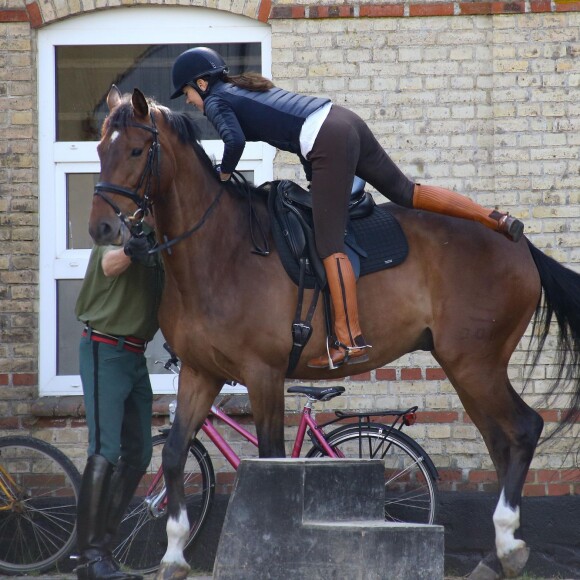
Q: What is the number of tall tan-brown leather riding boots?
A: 2